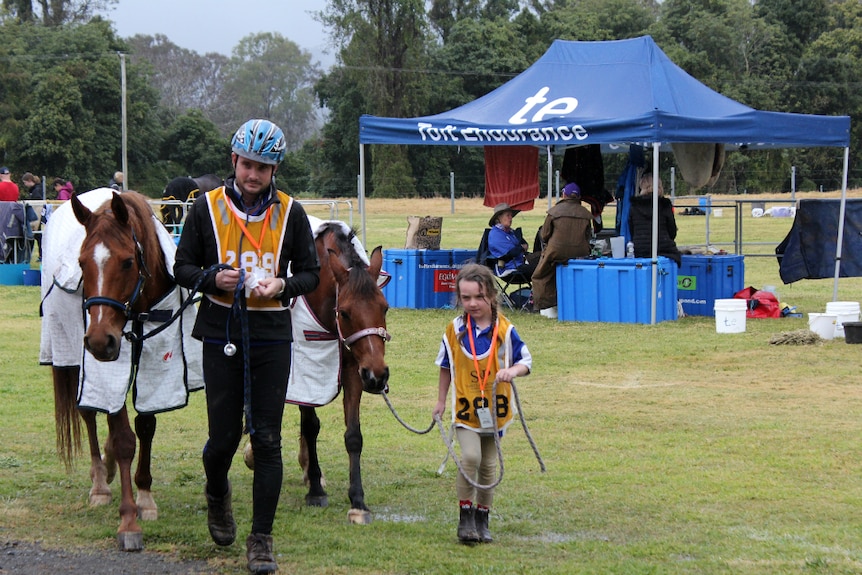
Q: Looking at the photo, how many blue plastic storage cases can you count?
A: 3